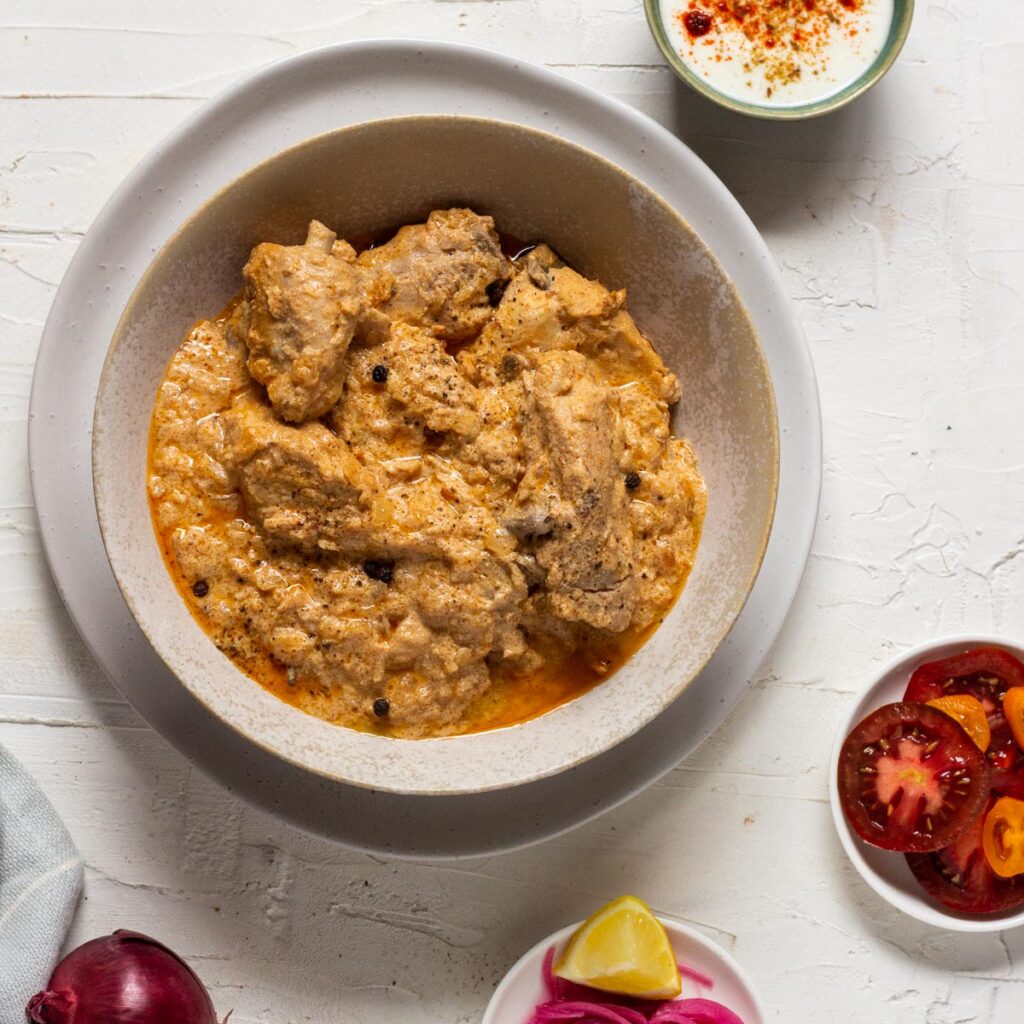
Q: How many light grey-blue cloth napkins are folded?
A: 1